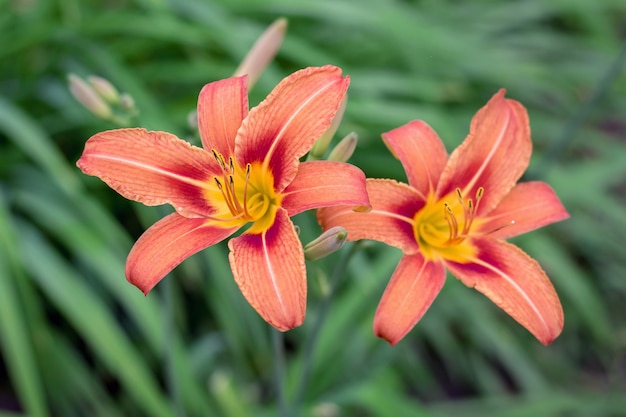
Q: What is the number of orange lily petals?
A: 12